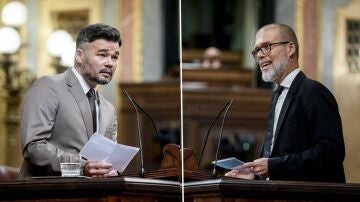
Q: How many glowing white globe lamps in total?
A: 4